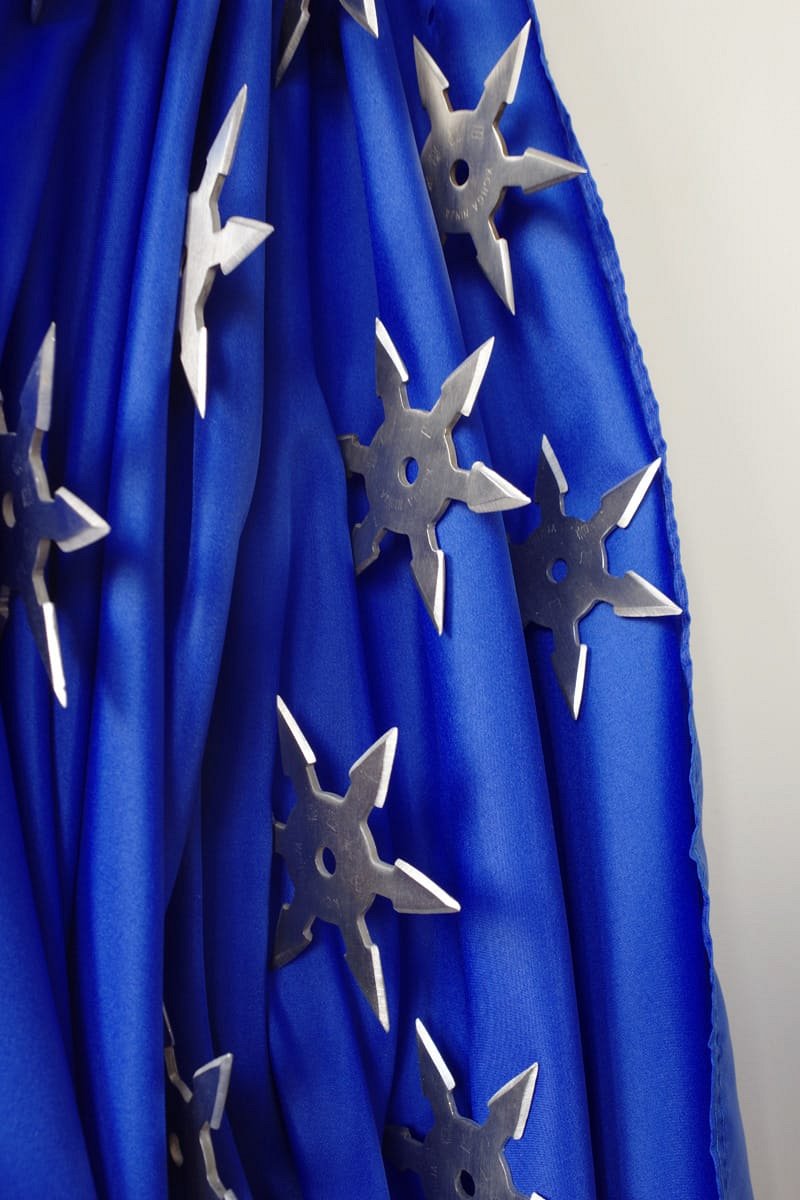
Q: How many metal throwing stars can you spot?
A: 9